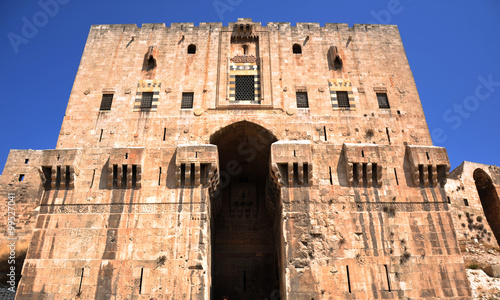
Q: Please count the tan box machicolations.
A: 6